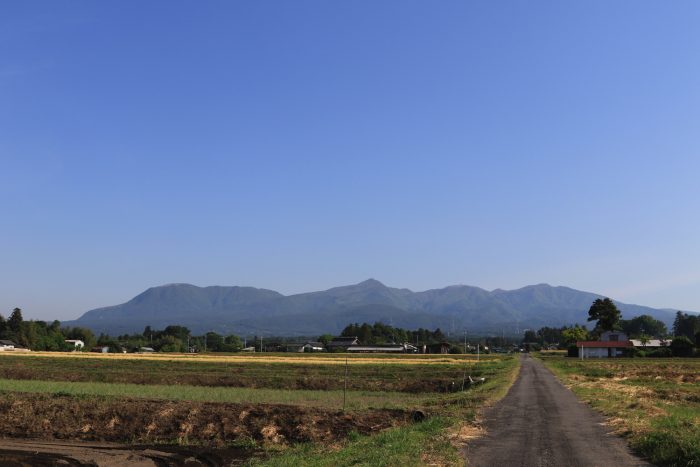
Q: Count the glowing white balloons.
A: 0